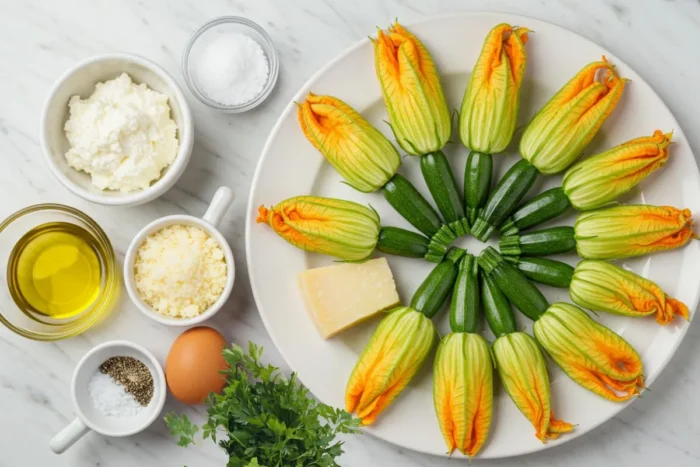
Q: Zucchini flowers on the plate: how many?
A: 12